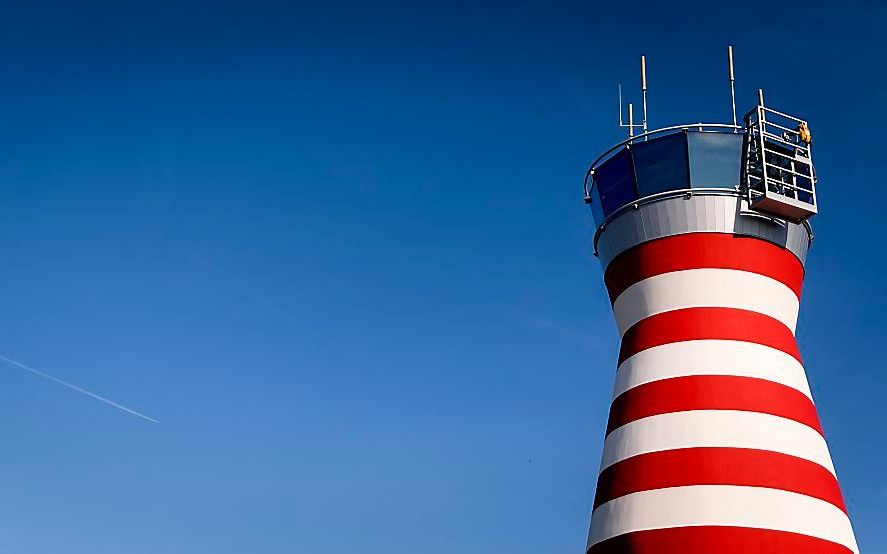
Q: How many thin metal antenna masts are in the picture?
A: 5